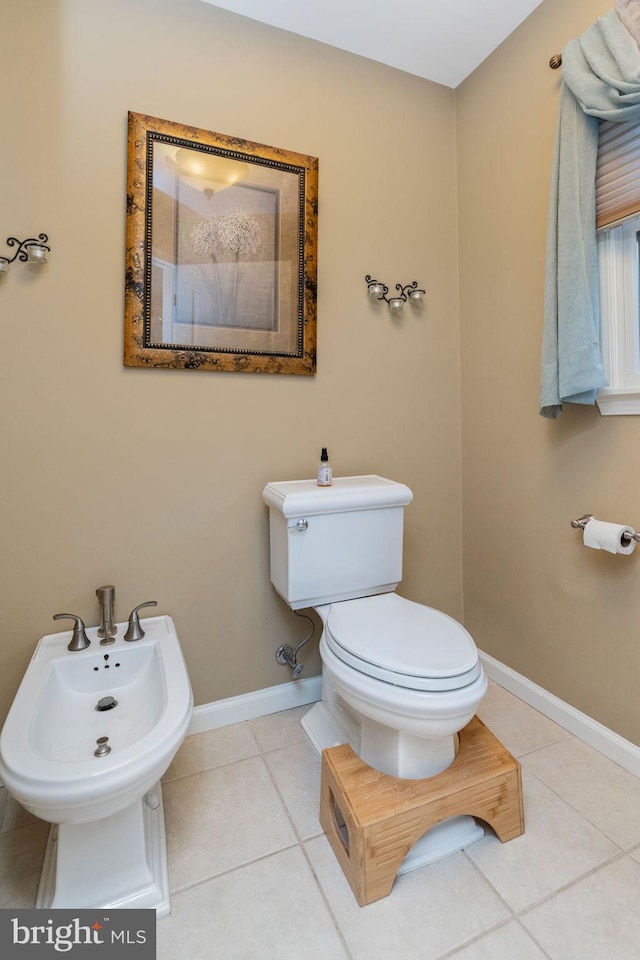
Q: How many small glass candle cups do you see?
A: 5